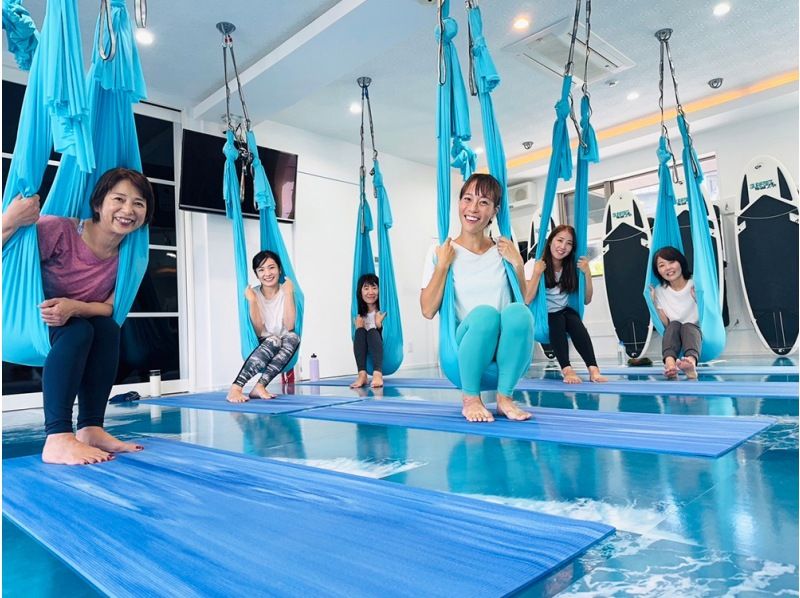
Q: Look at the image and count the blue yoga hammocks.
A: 6